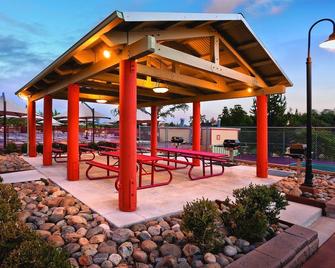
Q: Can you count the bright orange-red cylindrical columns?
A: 7